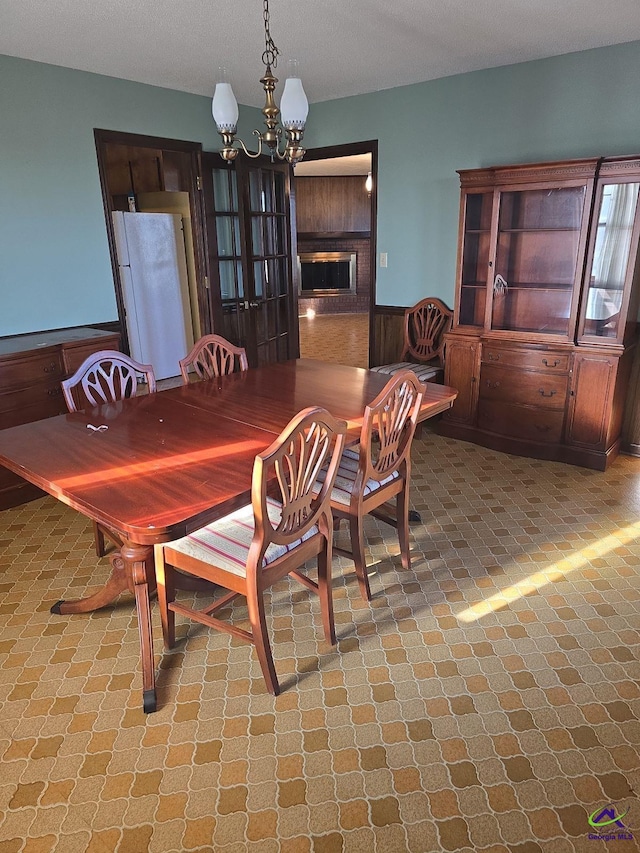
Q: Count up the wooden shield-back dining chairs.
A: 5